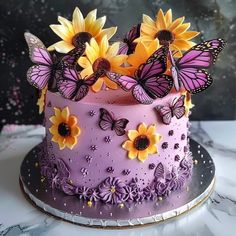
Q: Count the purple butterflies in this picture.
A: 7